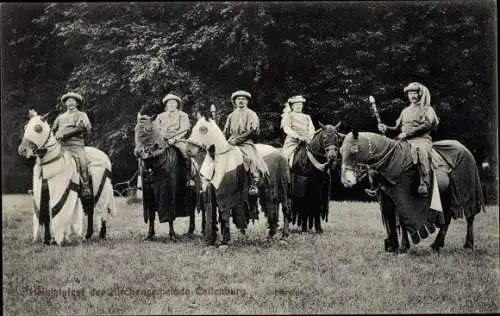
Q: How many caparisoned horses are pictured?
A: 5